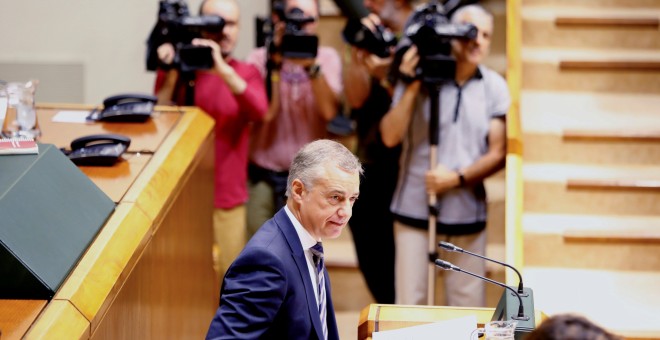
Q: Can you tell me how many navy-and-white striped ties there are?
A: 1